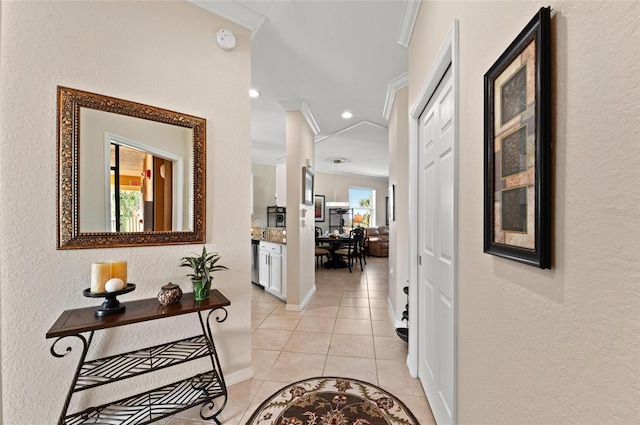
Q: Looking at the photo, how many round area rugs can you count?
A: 1